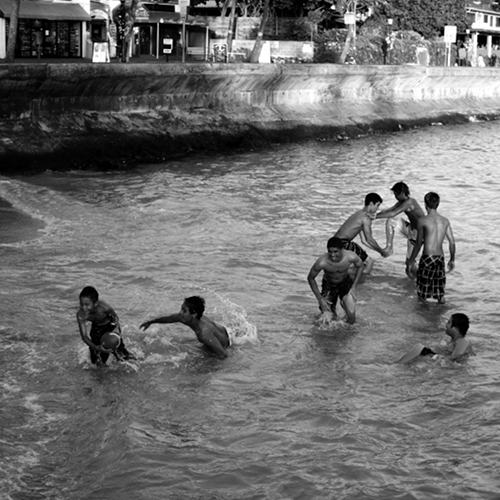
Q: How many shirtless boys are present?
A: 7